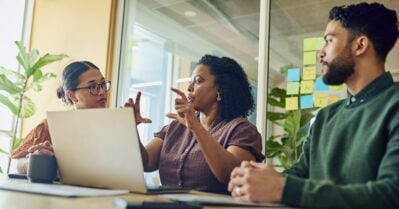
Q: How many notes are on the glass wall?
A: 13